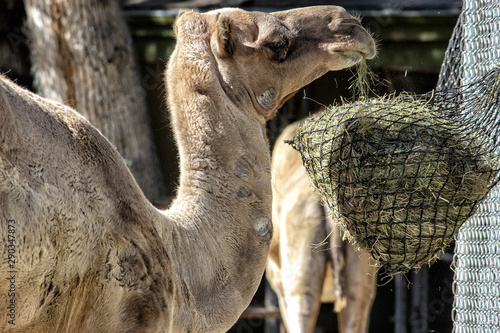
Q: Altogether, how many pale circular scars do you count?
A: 4